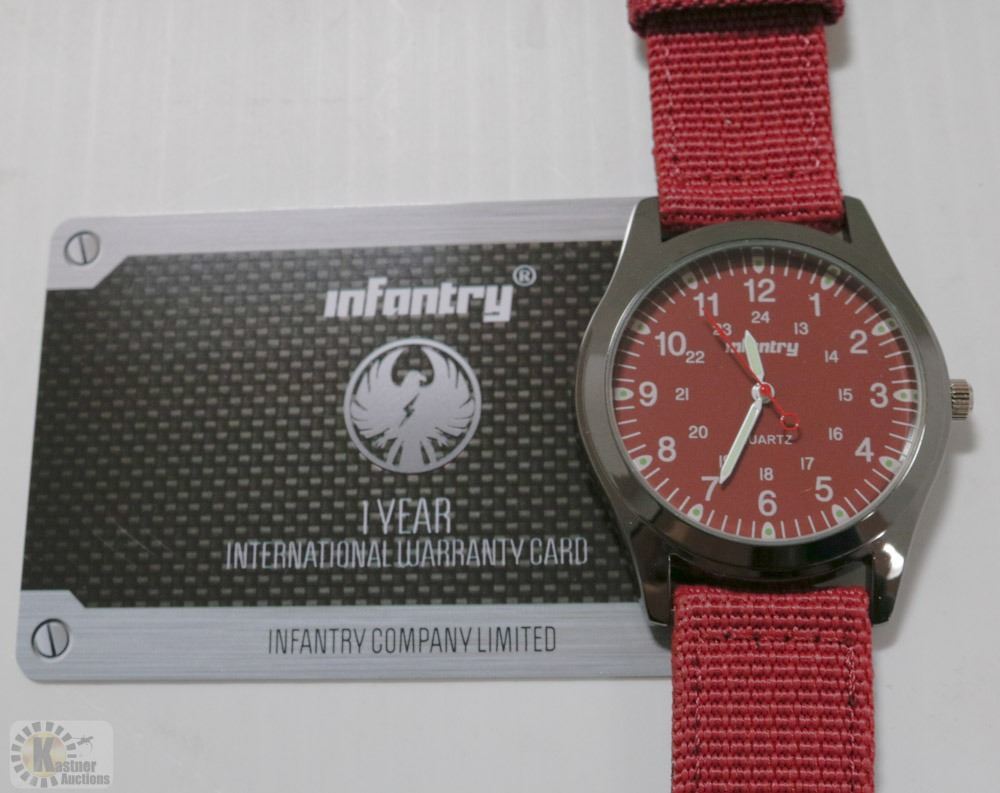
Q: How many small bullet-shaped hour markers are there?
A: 12